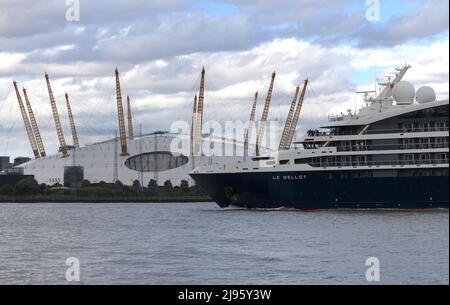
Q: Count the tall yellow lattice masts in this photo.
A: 12